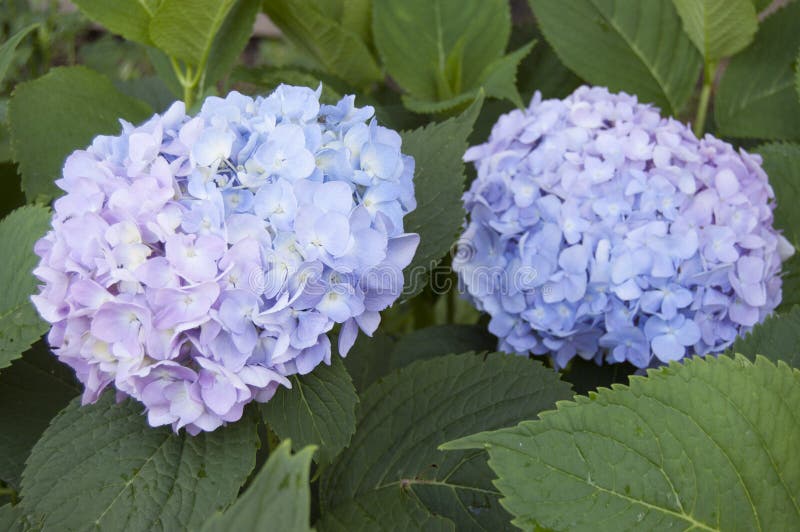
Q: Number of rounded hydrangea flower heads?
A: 2